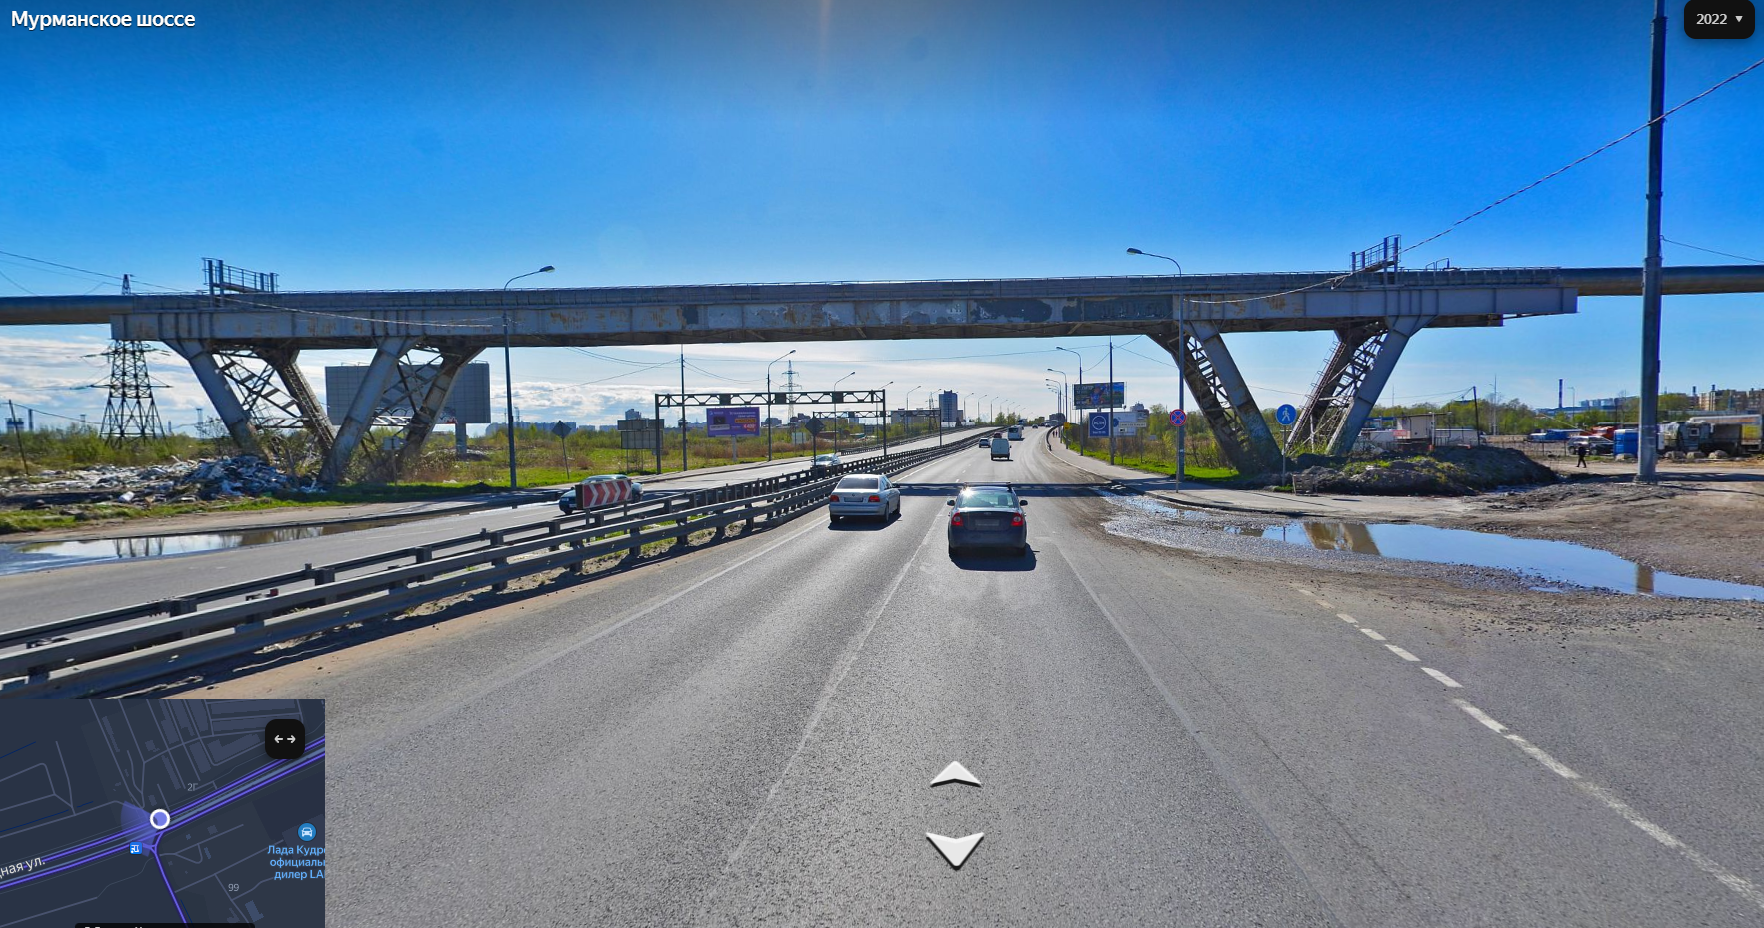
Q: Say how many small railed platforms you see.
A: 2